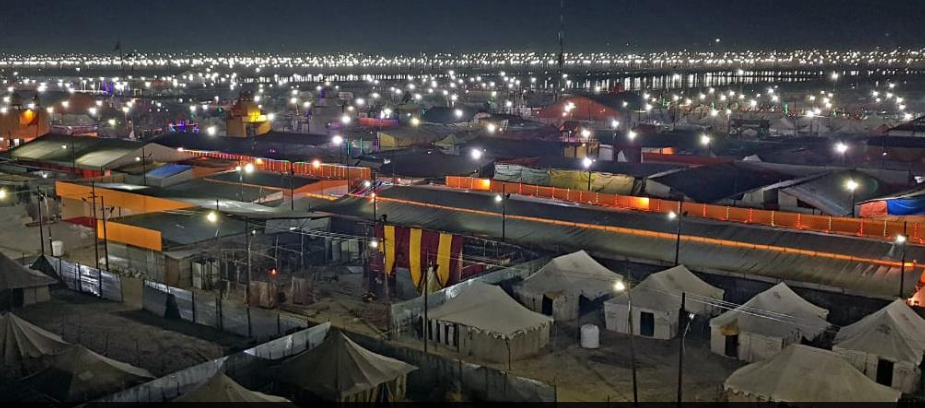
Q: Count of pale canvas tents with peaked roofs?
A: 11